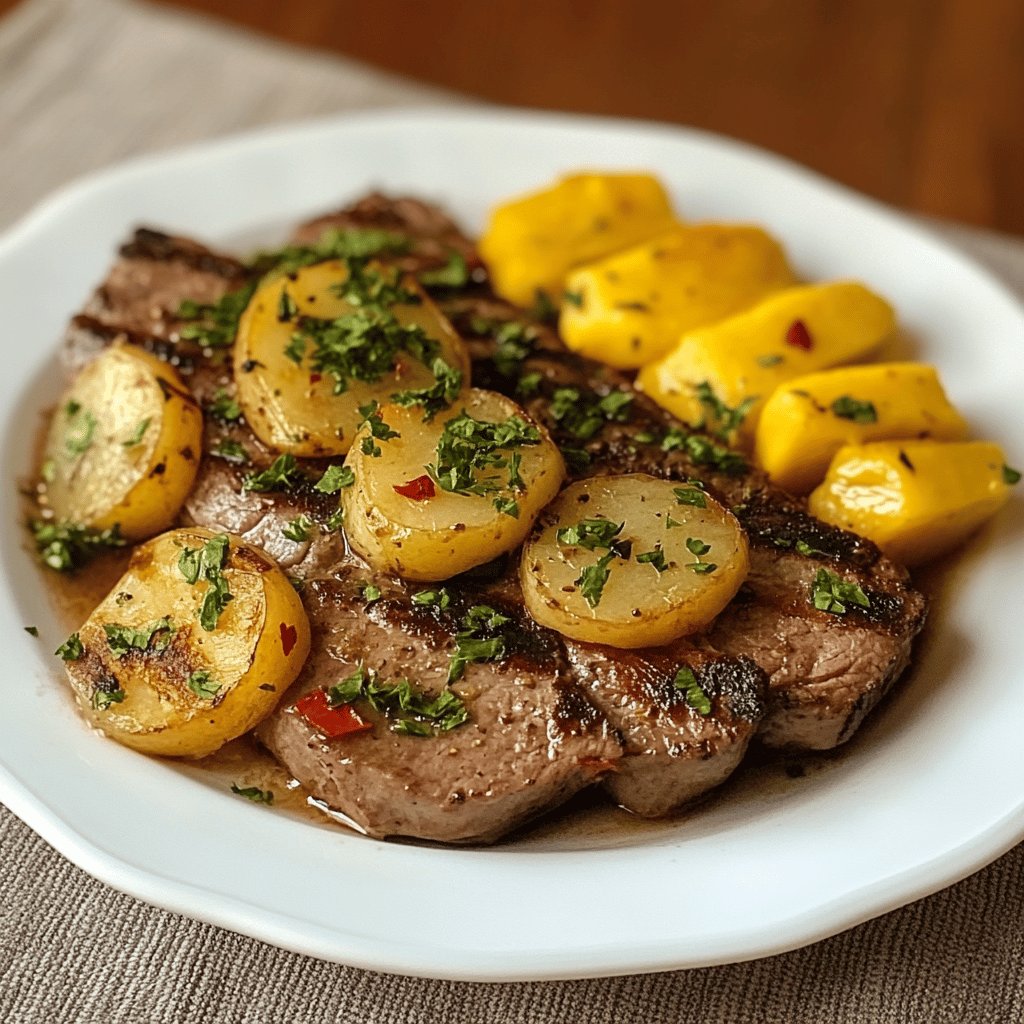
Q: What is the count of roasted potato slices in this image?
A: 5